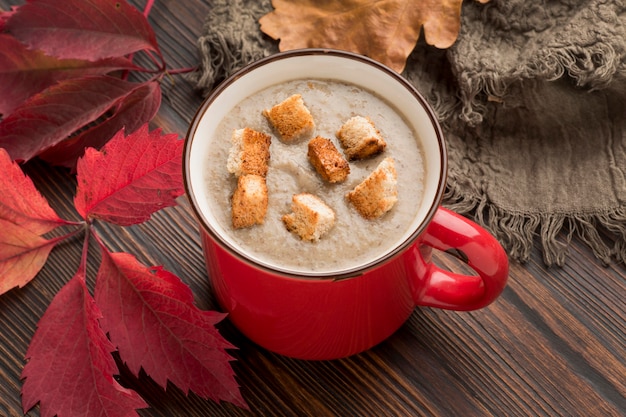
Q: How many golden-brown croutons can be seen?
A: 7